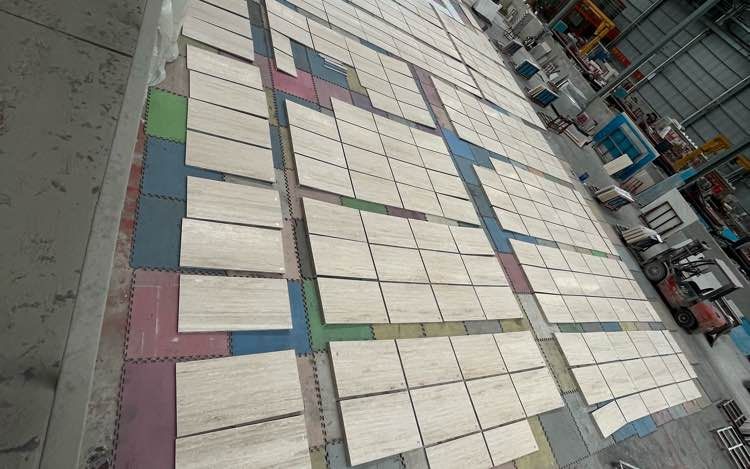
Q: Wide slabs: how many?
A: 12